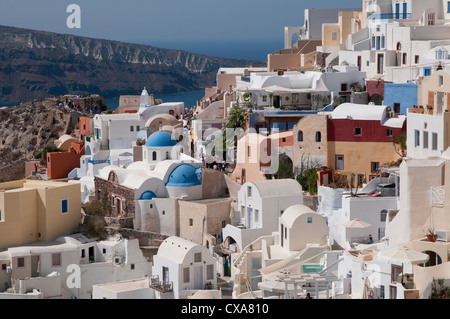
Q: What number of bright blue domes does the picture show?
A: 3